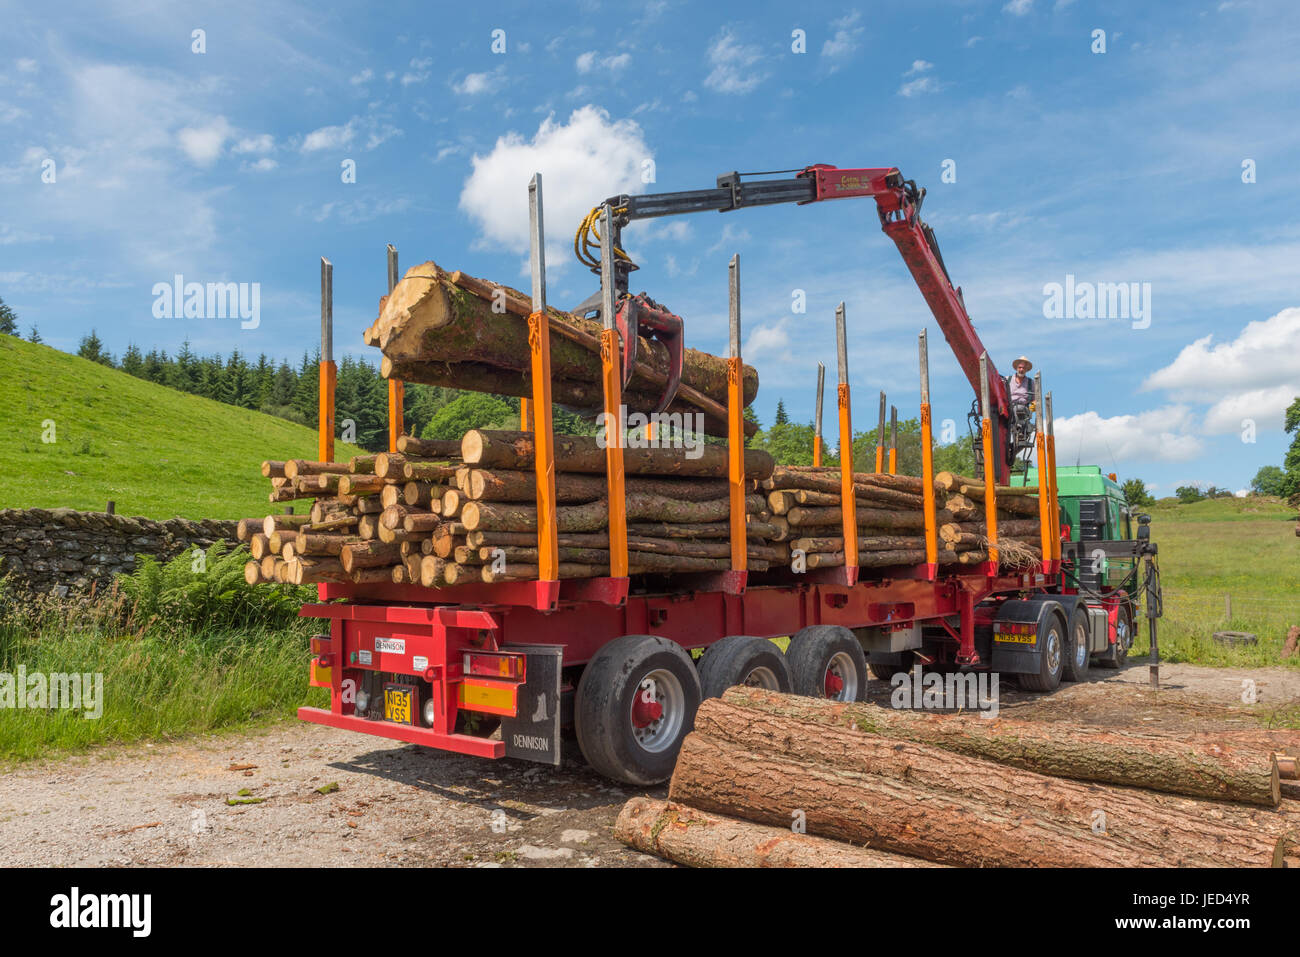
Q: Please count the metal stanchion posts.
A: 15